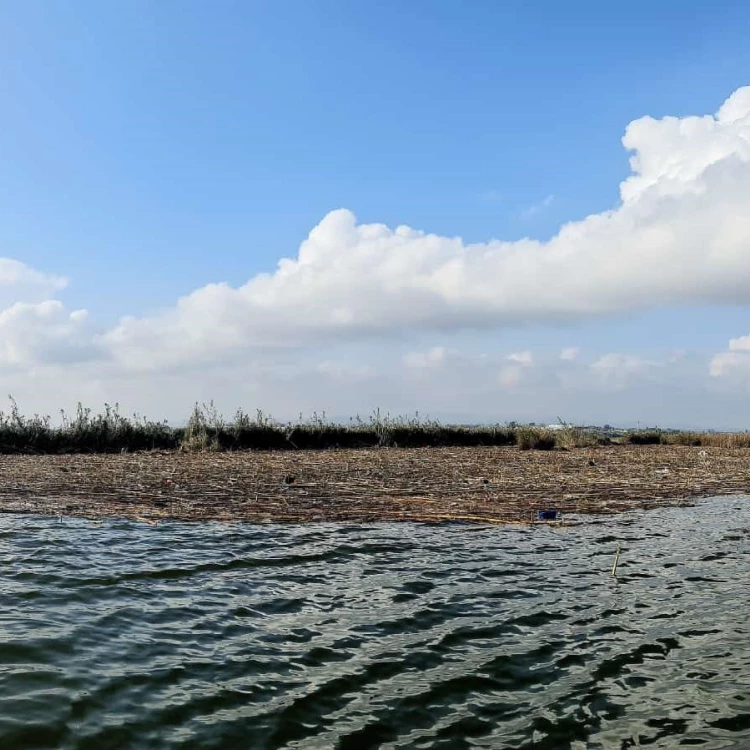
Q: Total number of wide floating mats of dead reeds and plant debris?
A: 1